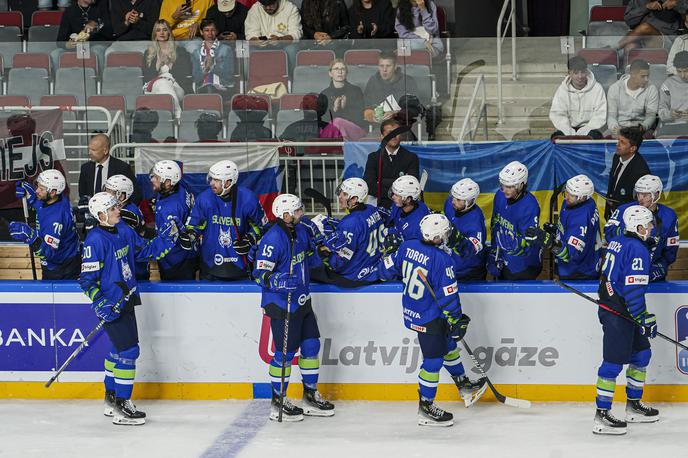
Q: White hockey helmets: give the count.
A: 14